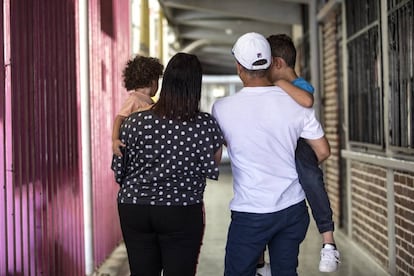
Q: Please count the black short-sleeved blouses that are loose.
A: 1